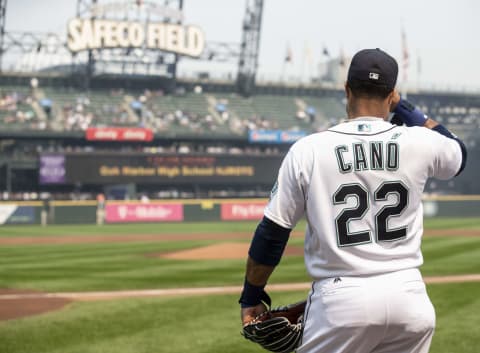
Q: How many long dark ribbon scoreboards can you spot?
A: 1